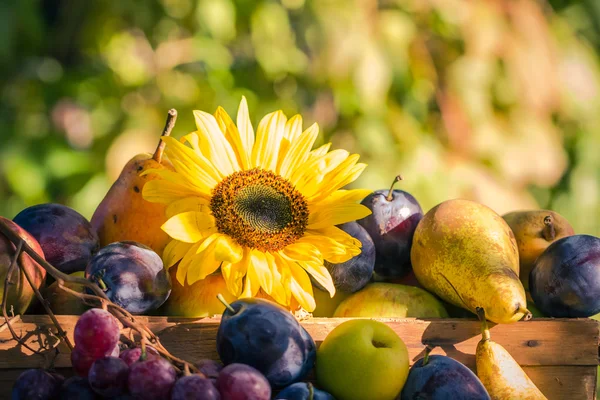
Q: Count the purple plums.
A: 8